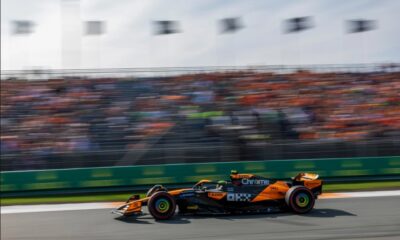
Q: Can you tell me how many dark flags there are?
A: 6